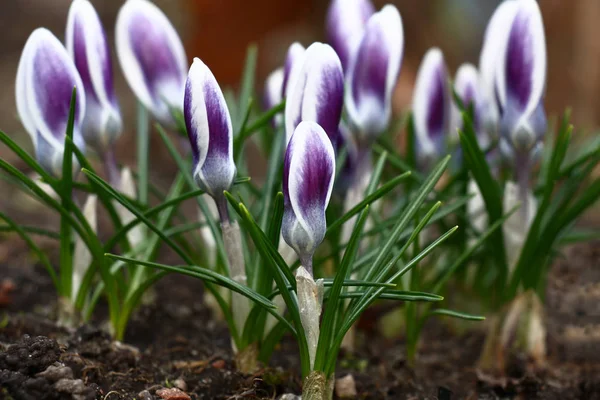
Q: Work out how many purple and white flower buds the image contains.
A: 13